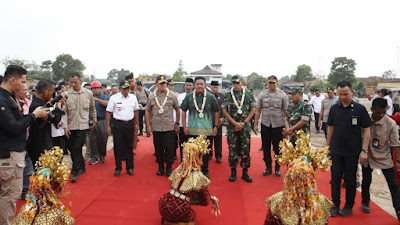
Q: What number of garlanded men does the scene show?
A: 3